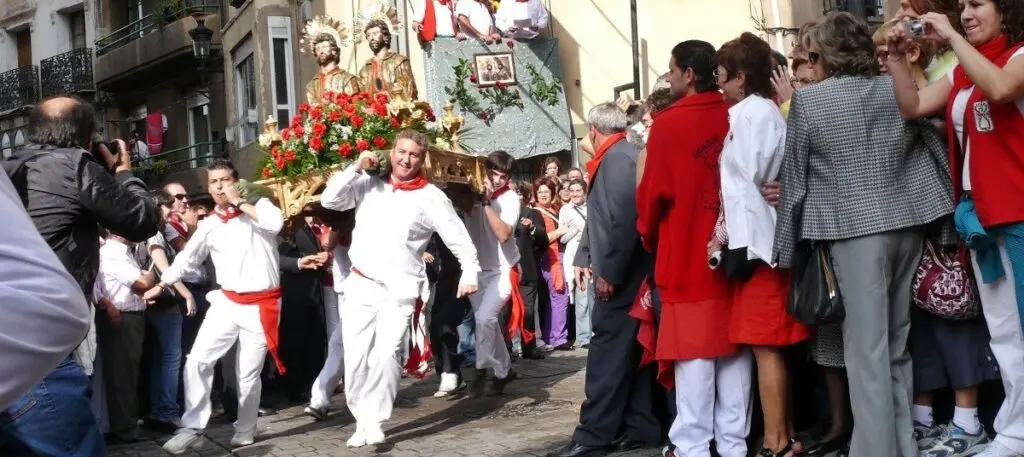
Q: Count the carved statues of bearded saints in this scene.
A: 2